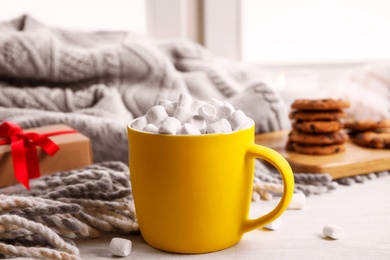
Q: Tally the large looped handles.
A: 1